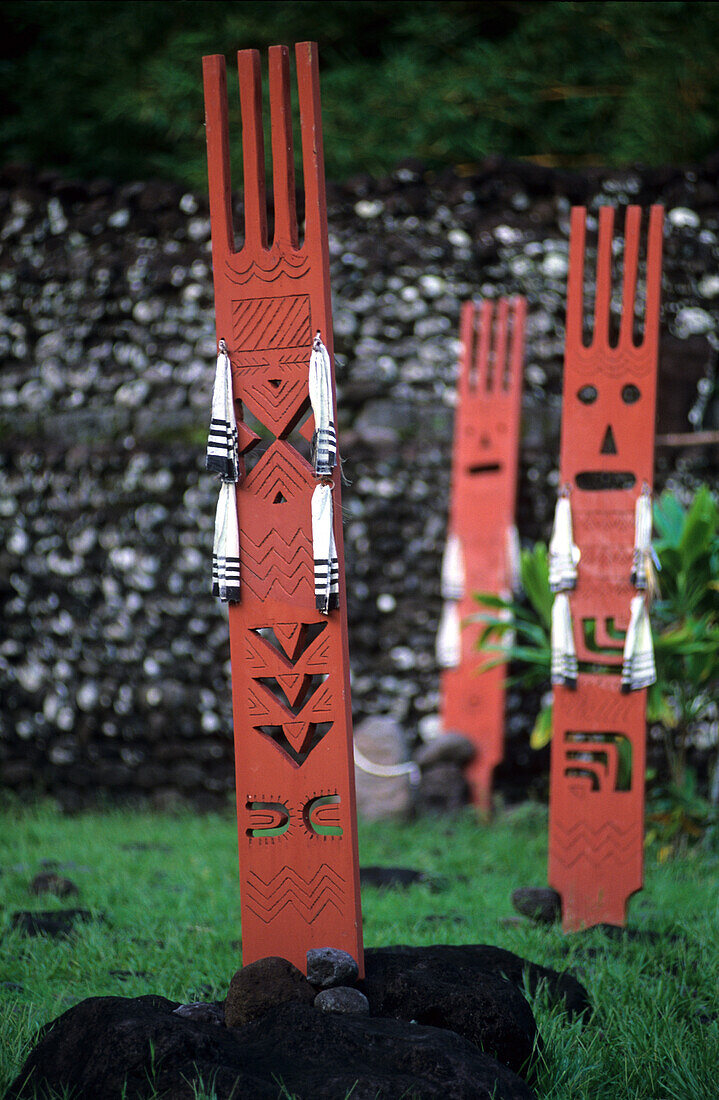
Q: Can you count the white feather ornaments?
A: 12